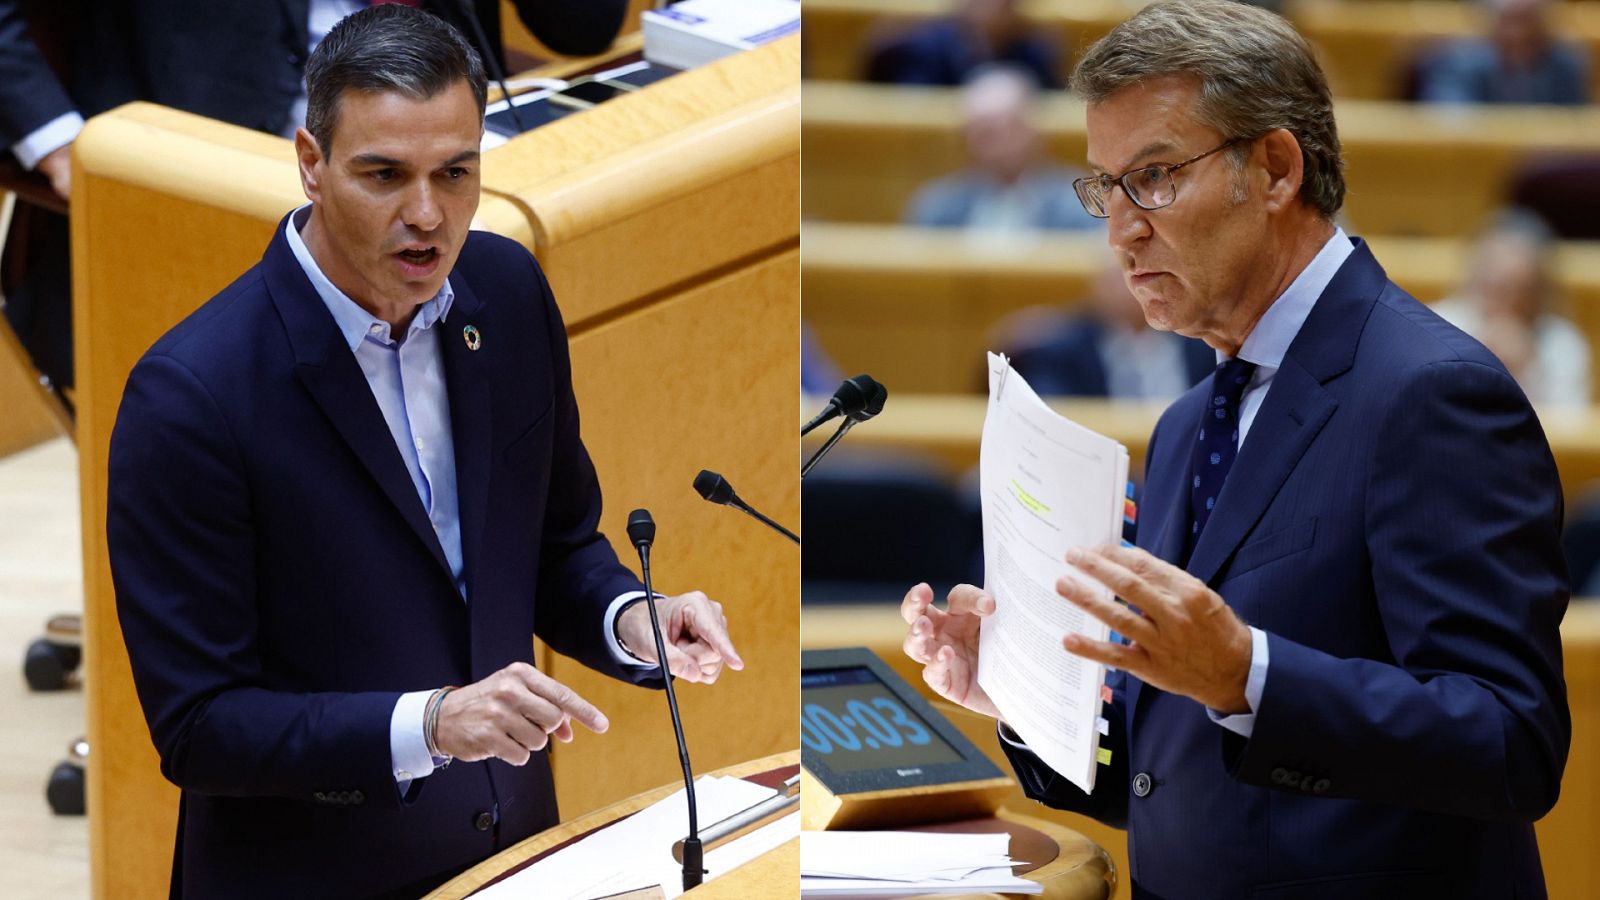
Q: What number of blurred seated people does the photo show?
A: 5